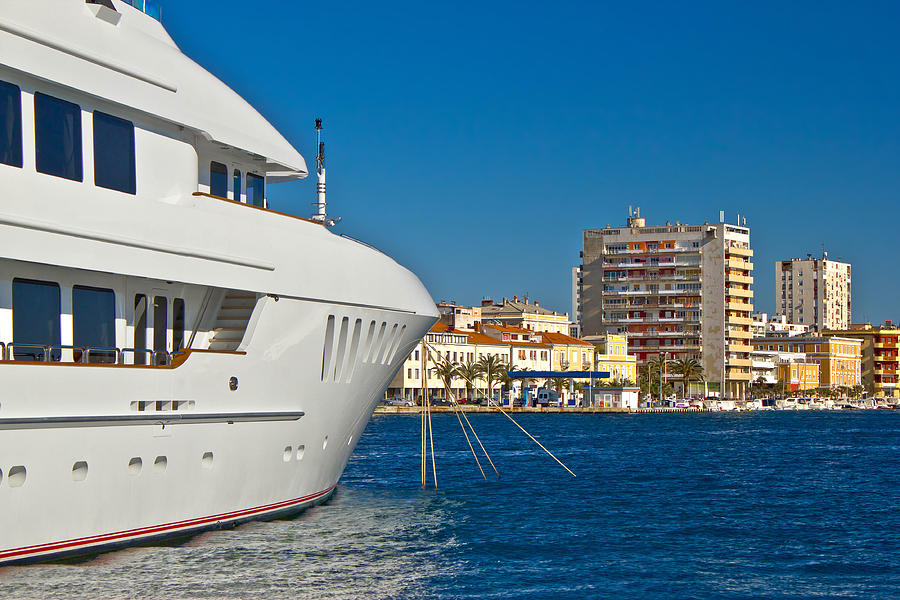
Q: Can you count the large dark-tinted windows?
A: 5